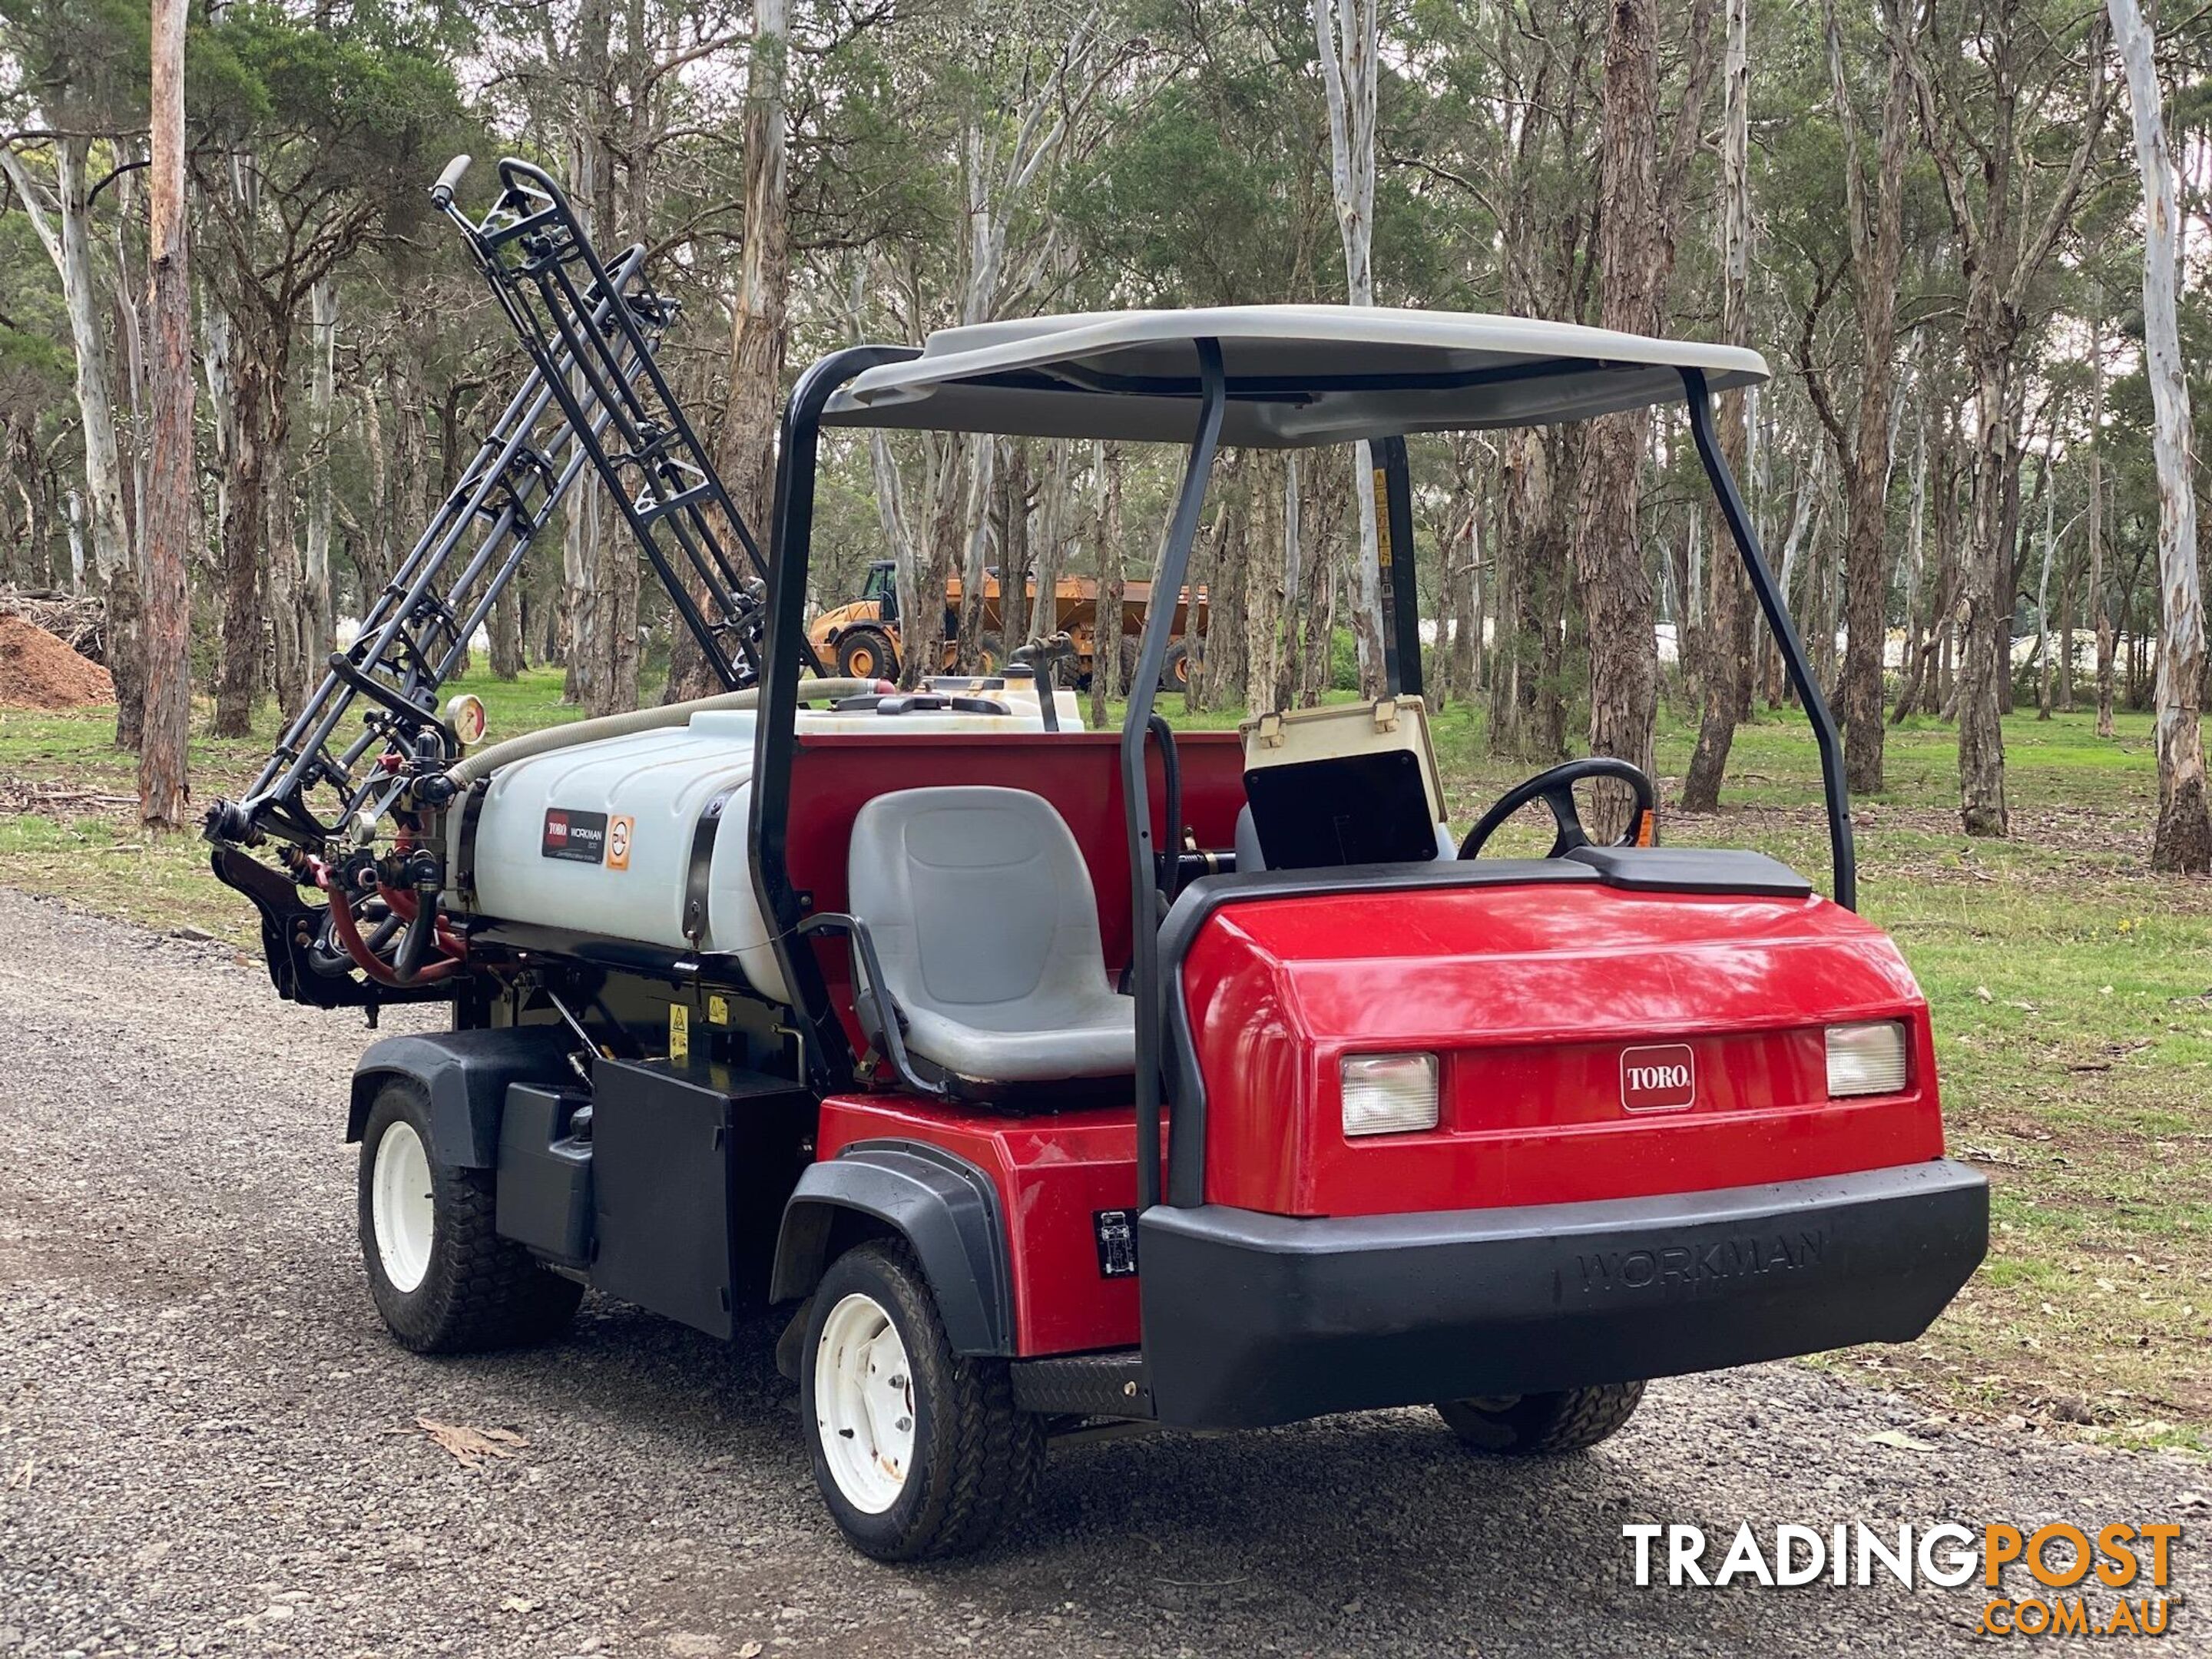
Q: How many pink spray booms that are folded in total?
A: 0